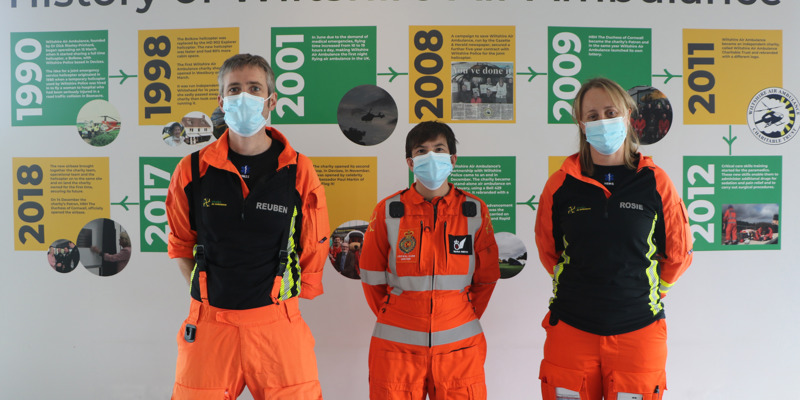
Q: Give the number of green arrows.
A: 7